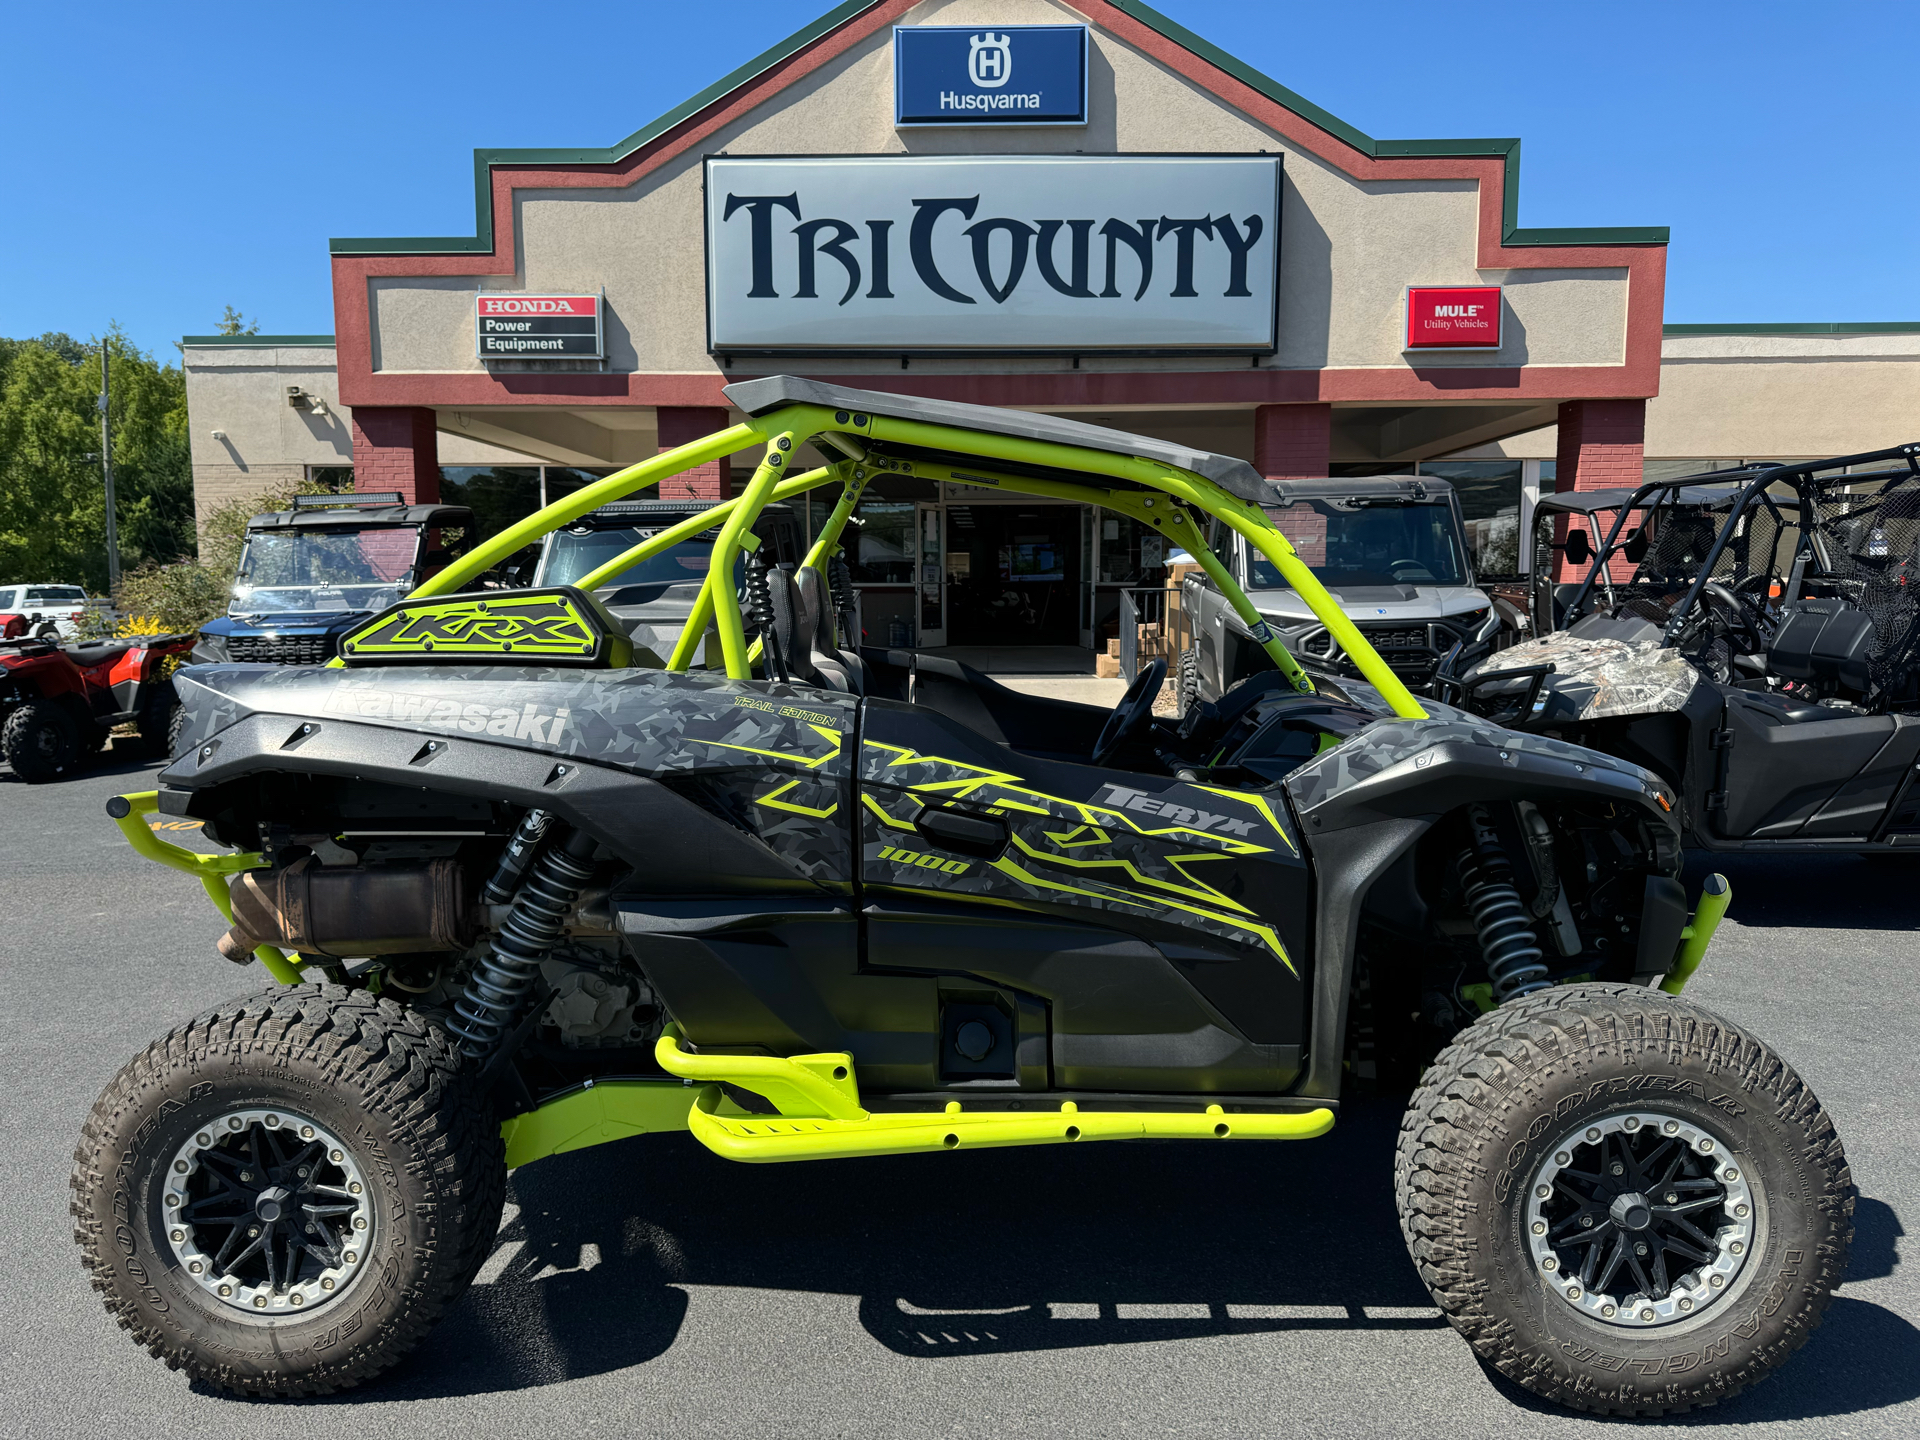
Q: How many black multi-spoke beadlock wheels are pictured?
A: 2